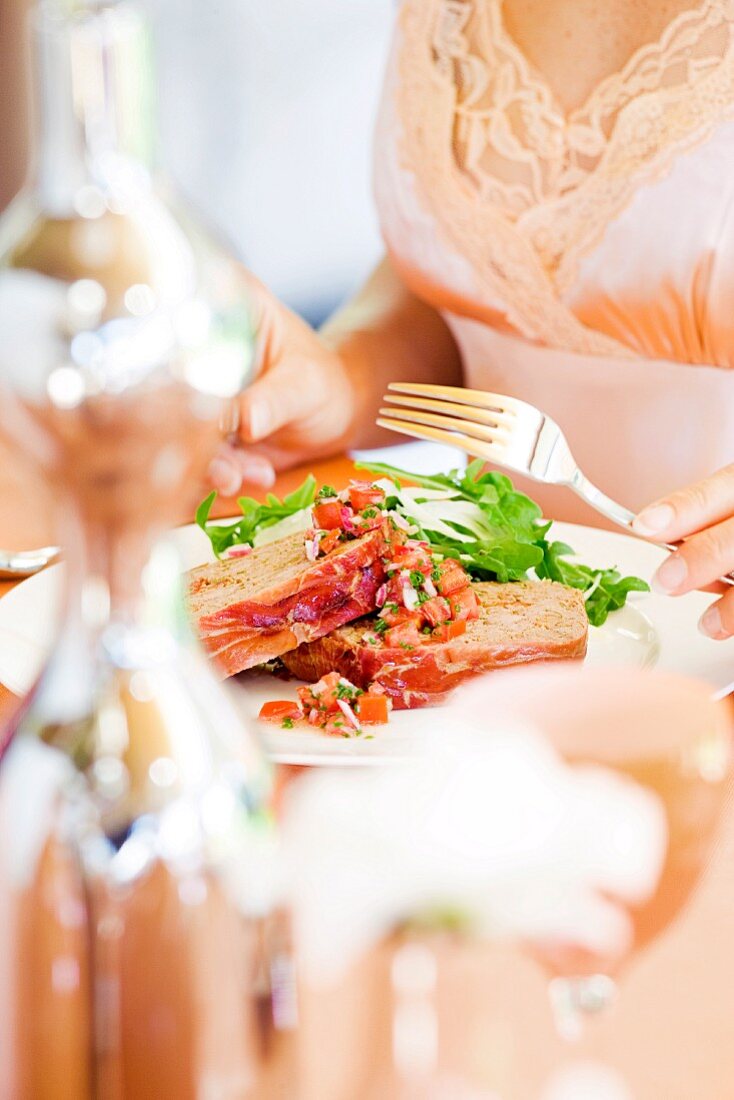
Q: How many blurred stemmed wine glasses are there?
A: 1